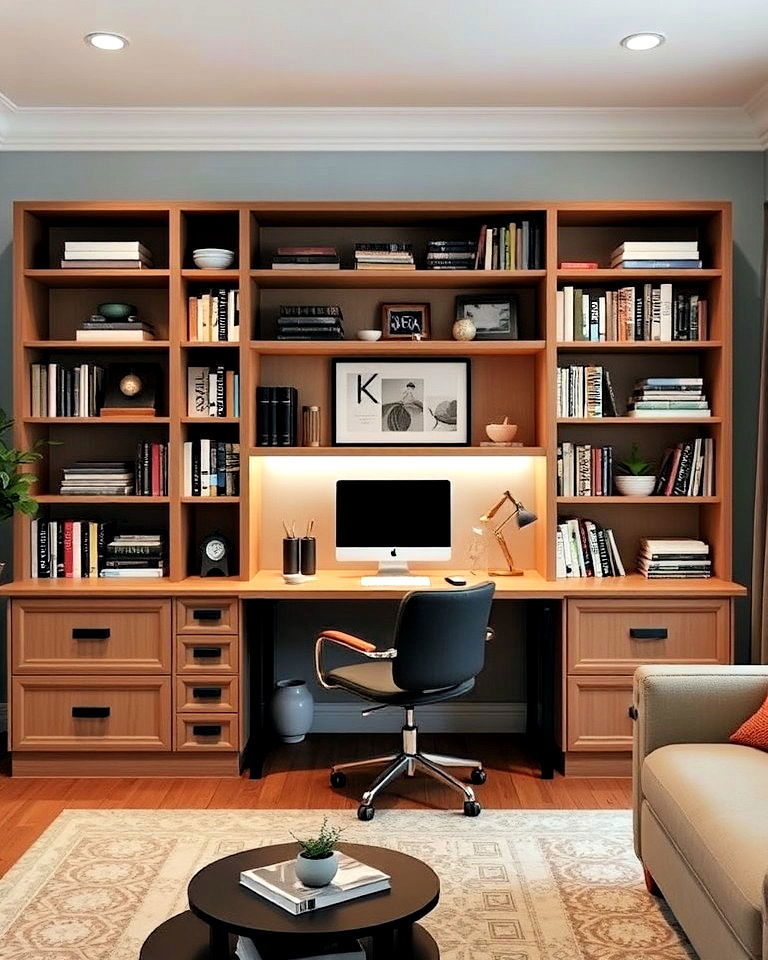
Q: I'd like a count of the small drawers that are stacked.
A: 4